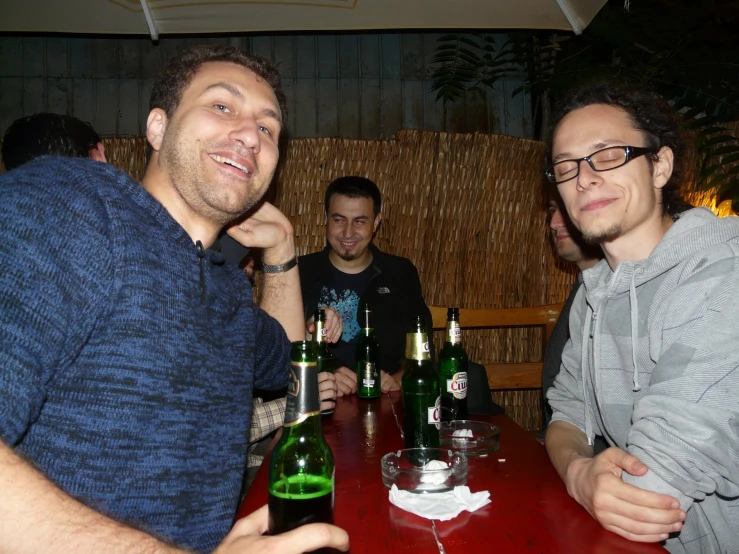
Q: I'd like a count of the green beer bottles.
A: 5